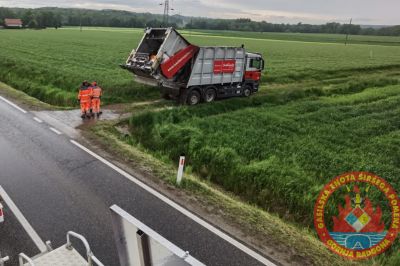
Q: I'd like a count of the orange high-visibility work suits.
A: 2